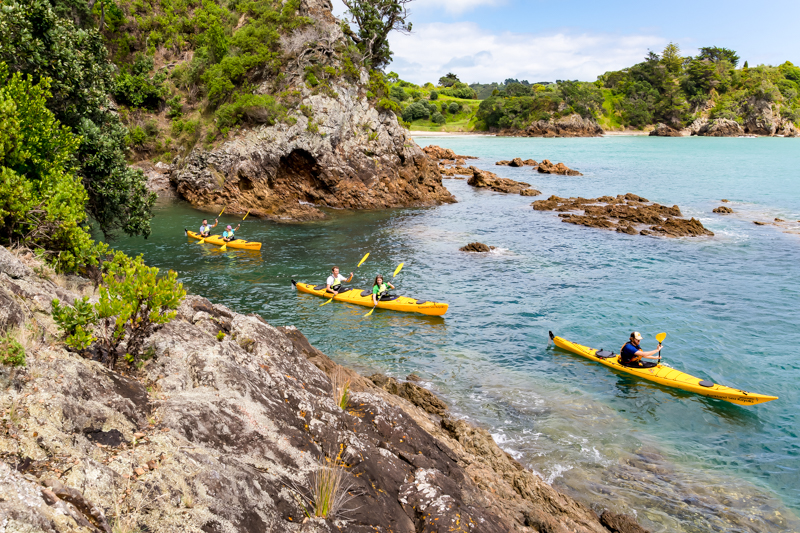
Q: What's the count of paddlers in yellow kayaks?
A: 5